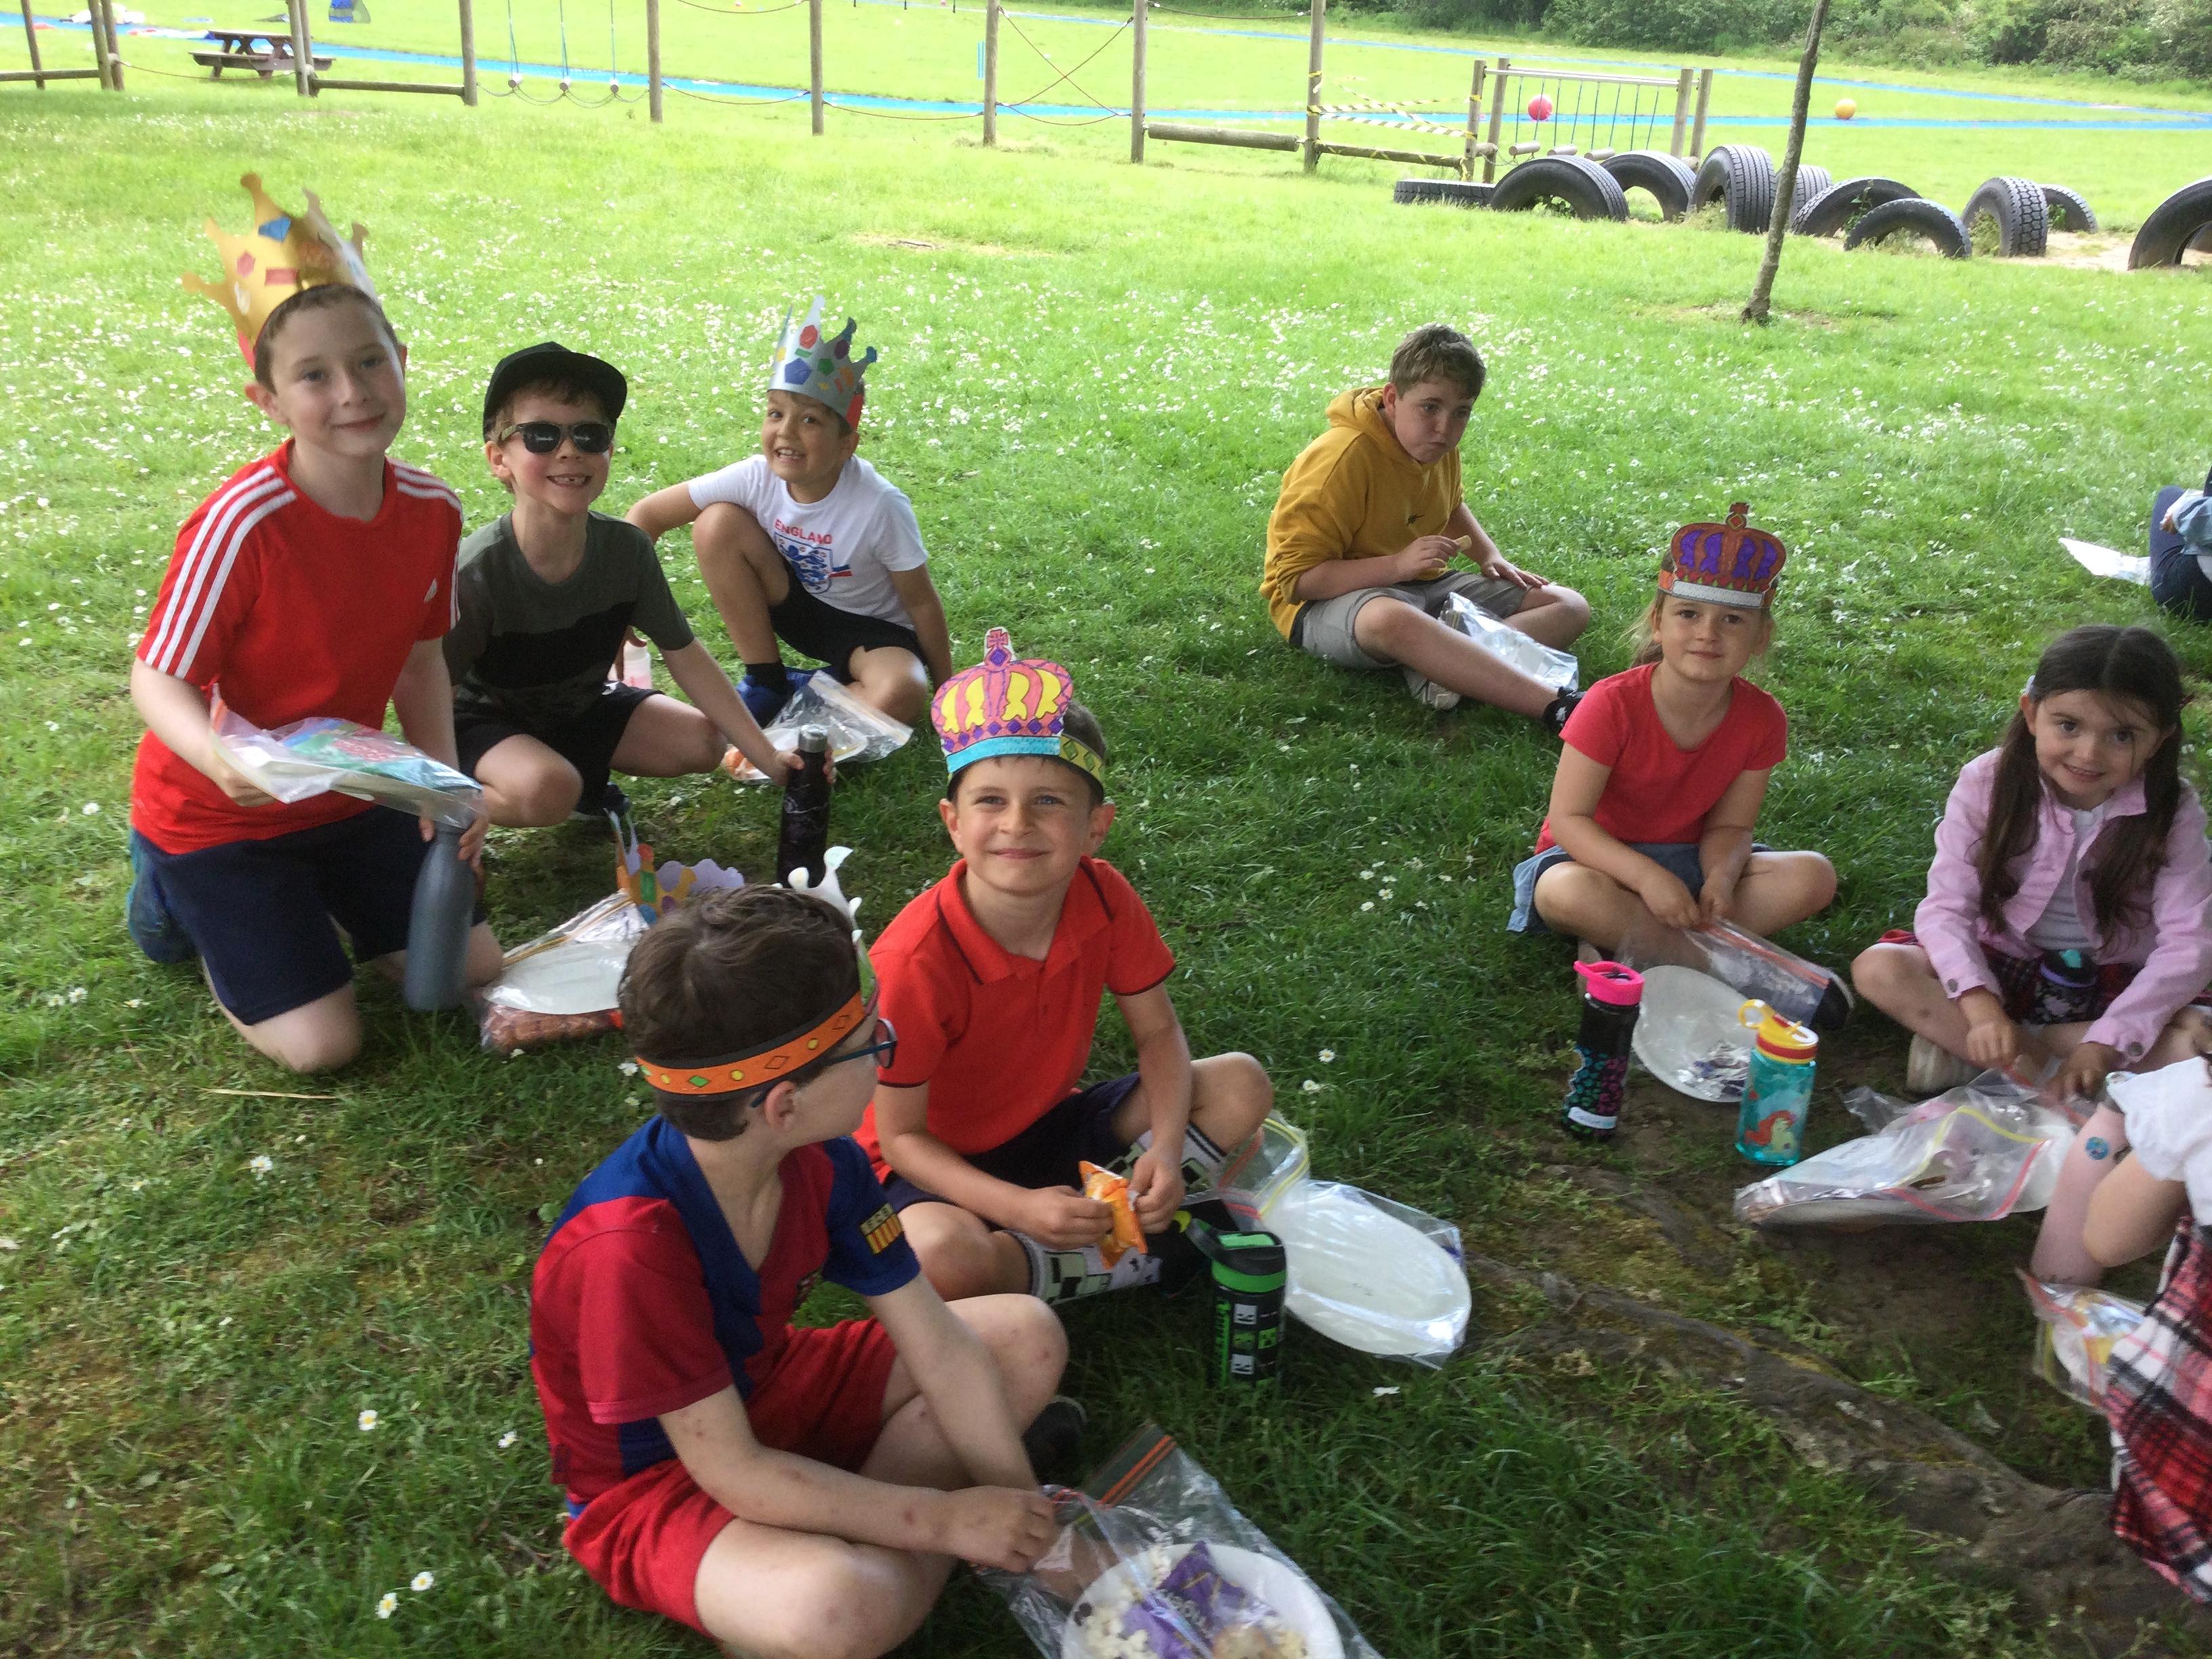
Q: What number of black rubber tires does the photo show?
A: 10